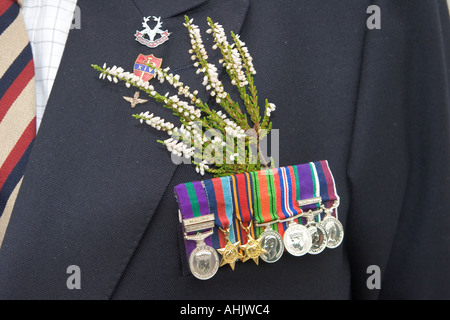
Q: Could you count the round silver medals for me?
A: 5